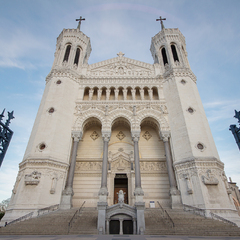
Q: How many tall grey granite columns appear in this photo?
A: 4